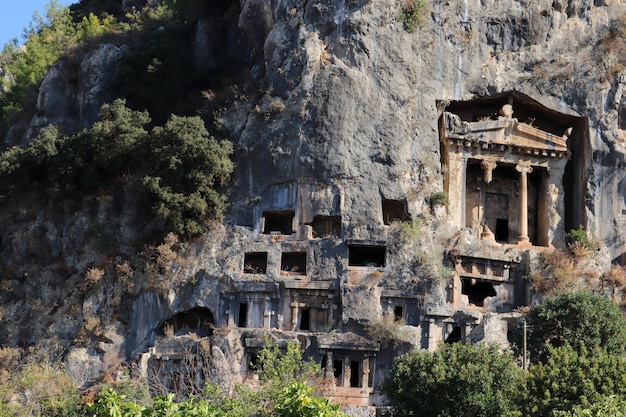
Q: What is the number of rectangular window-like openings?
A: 6